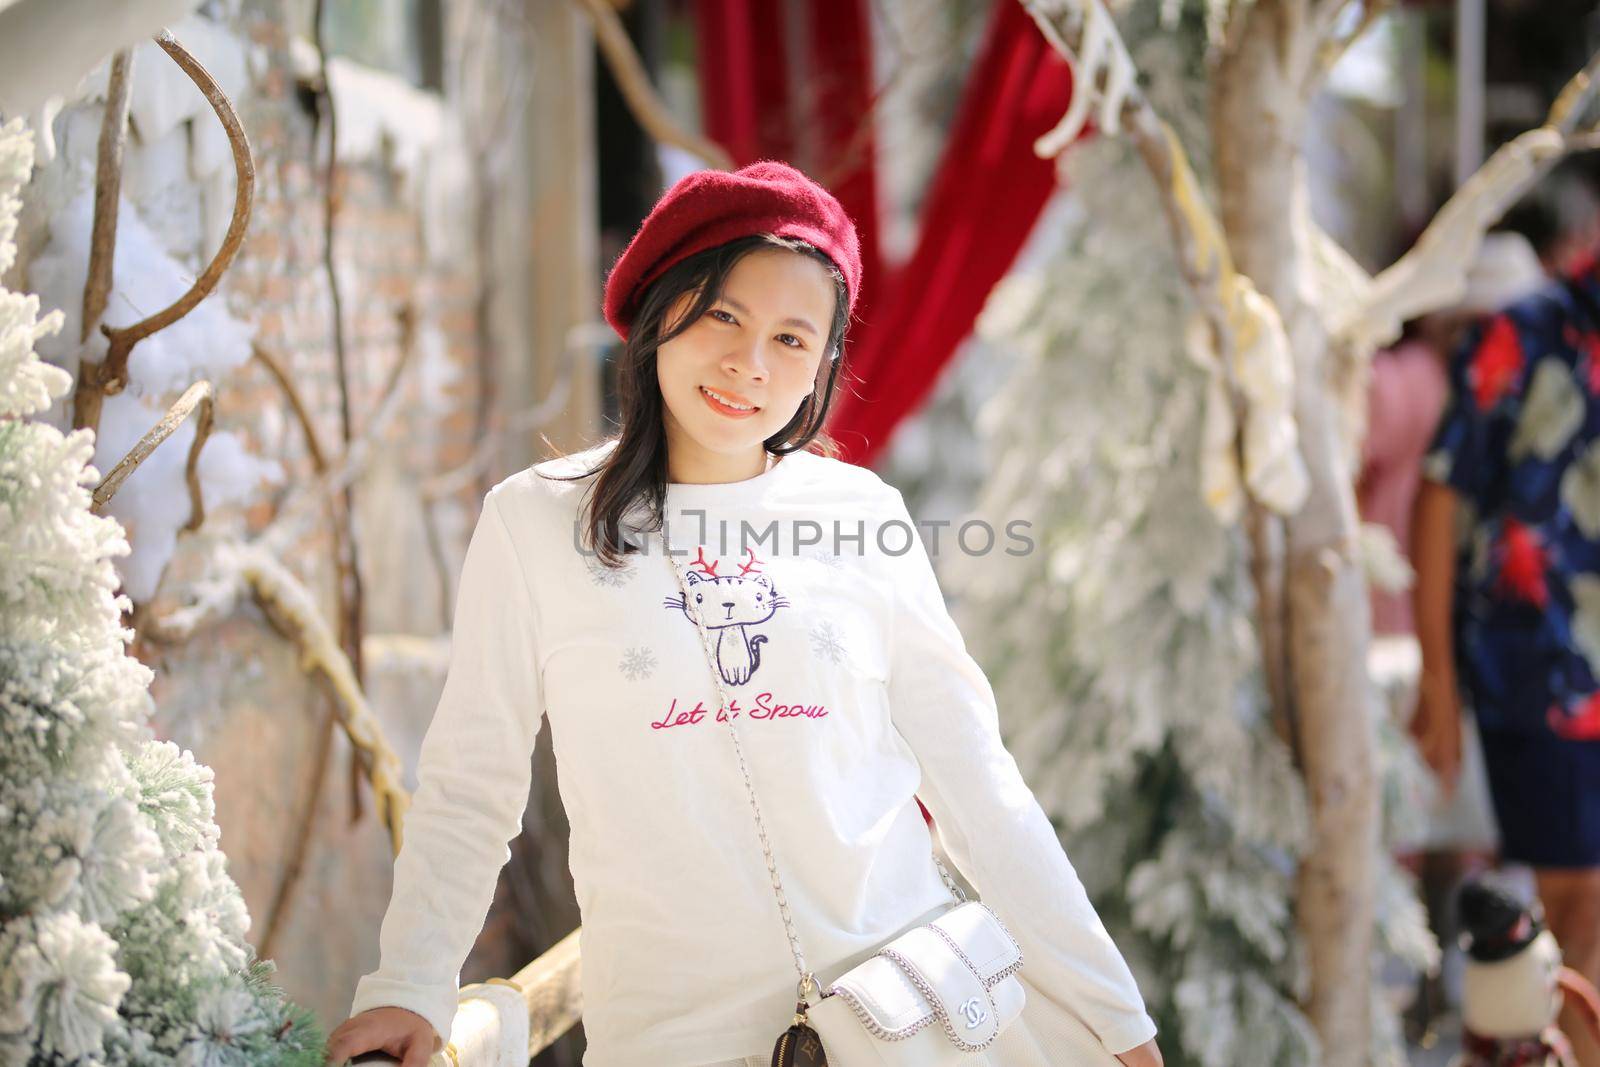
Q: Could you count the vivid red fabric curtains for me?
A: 2